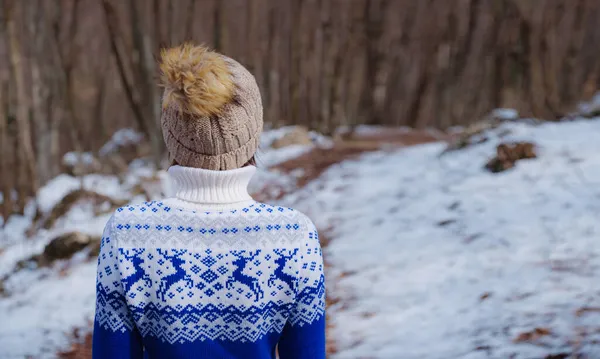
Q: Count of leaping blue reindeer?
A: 4